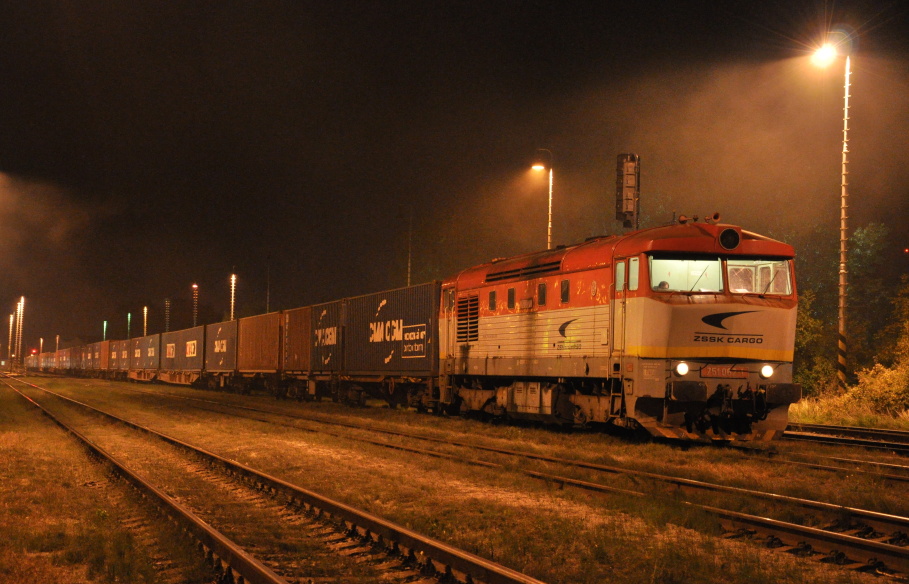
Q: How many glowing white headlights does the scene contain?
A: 2